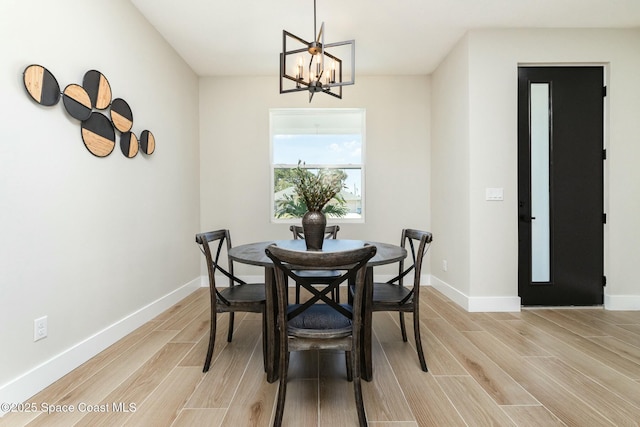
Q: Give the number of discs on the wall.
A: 7